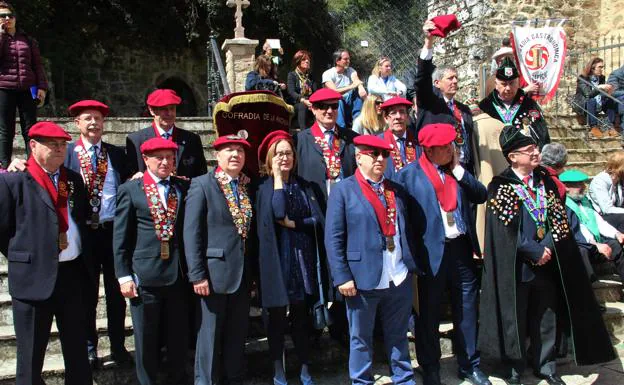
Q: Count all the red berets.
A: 11